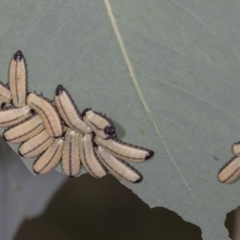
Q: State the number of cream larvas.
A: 15